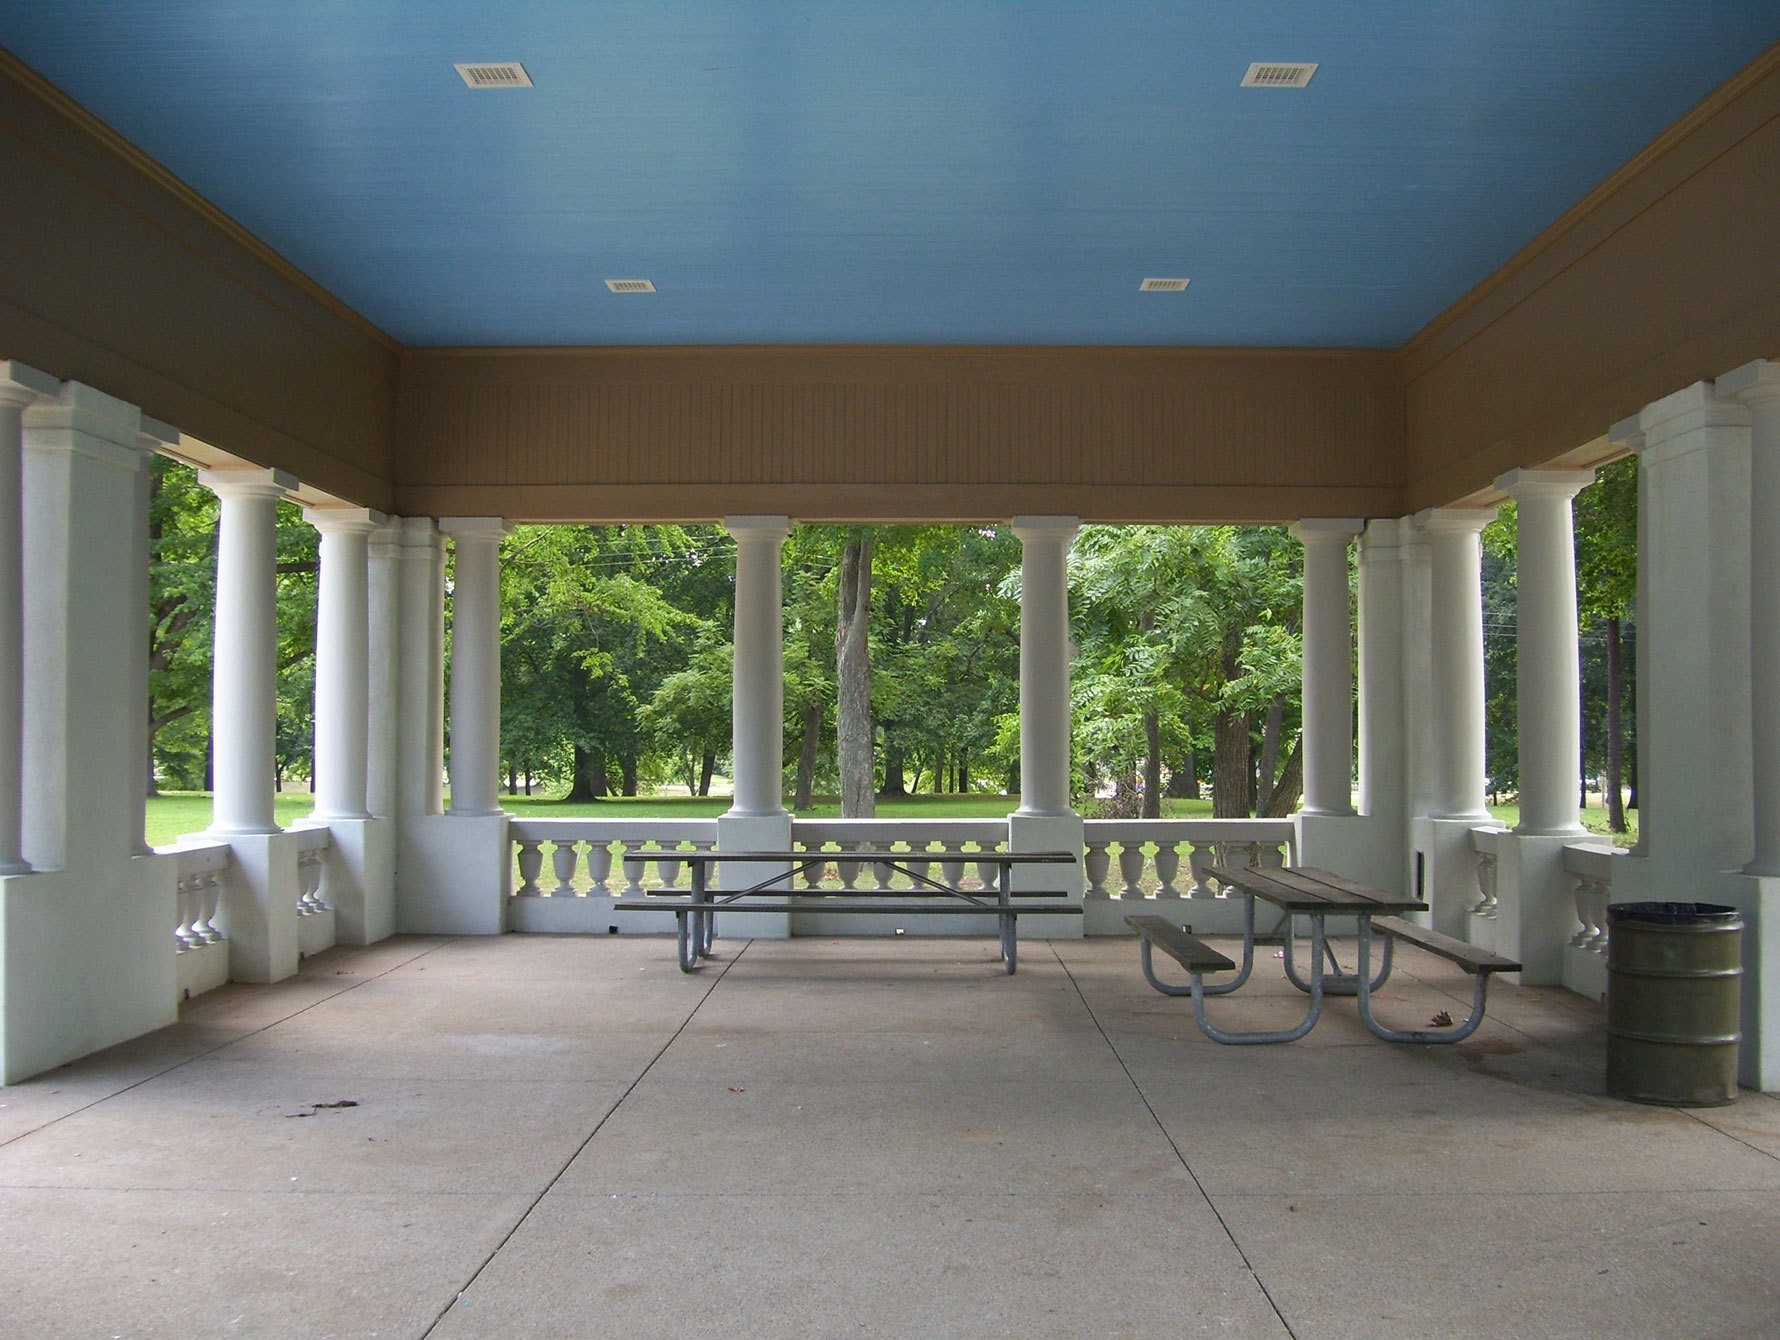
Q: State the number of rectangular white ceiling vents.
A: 4